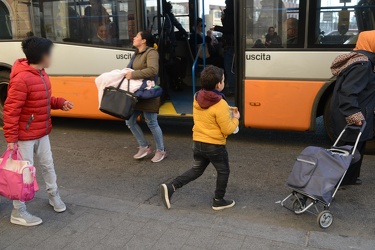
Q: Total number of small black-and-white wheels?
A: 2